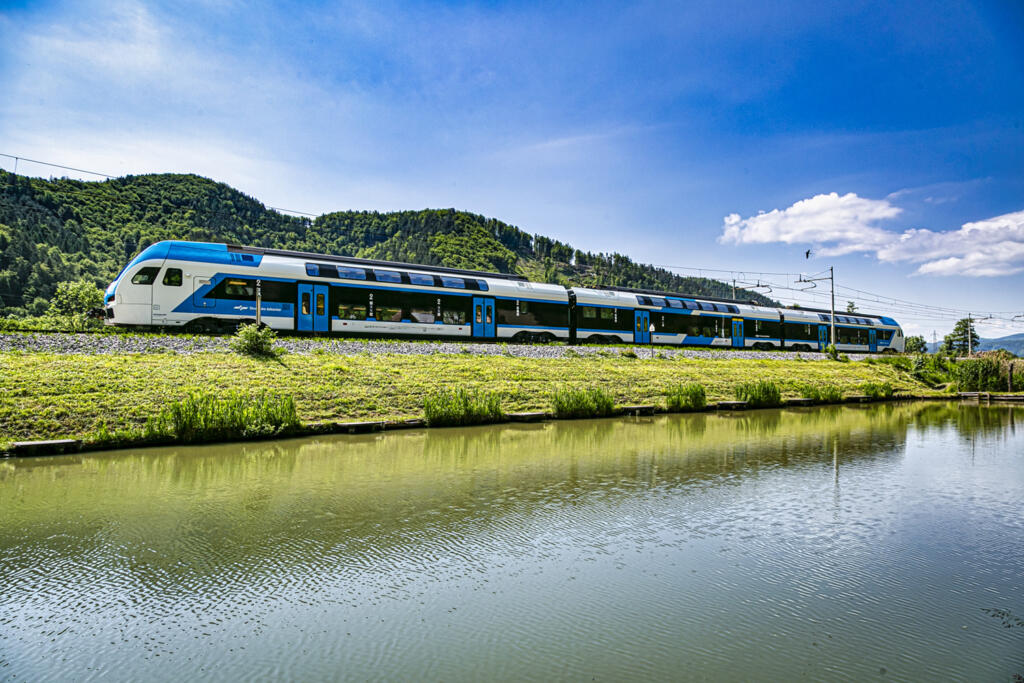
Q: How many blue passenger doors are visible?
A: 6